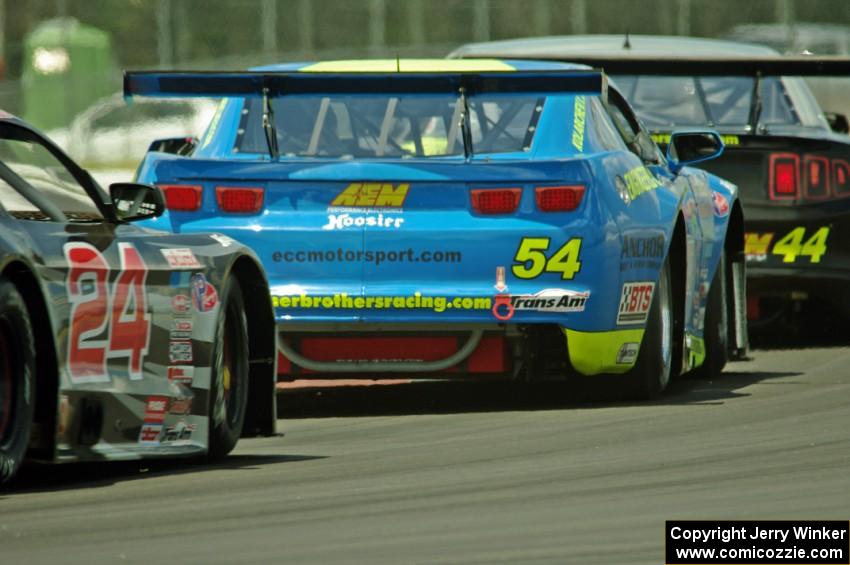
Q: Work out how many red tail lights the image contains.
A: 7